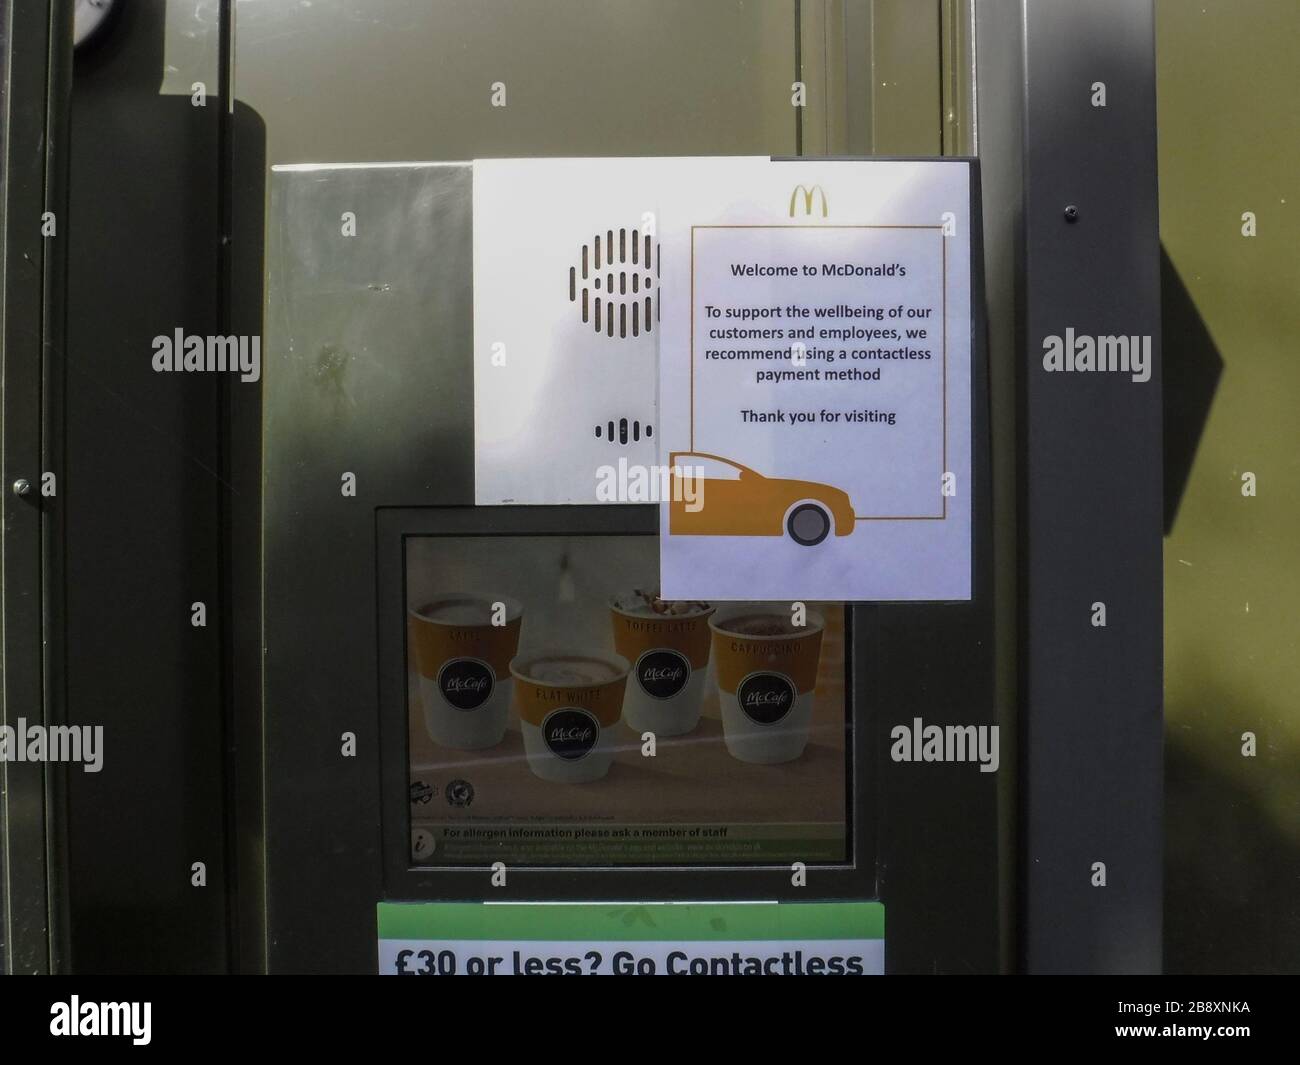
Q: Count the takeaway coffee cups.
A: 4